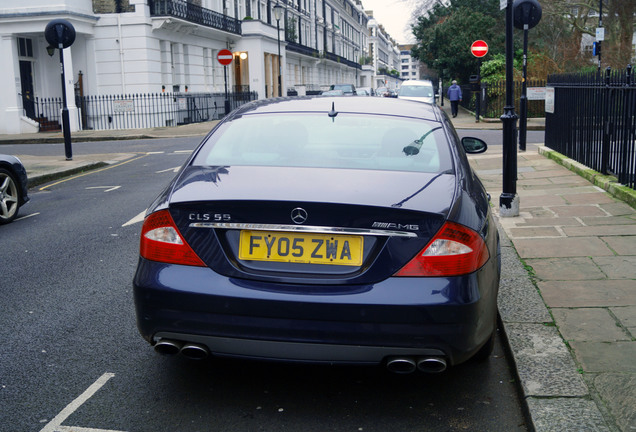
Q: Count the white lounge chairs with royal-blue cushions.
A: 0